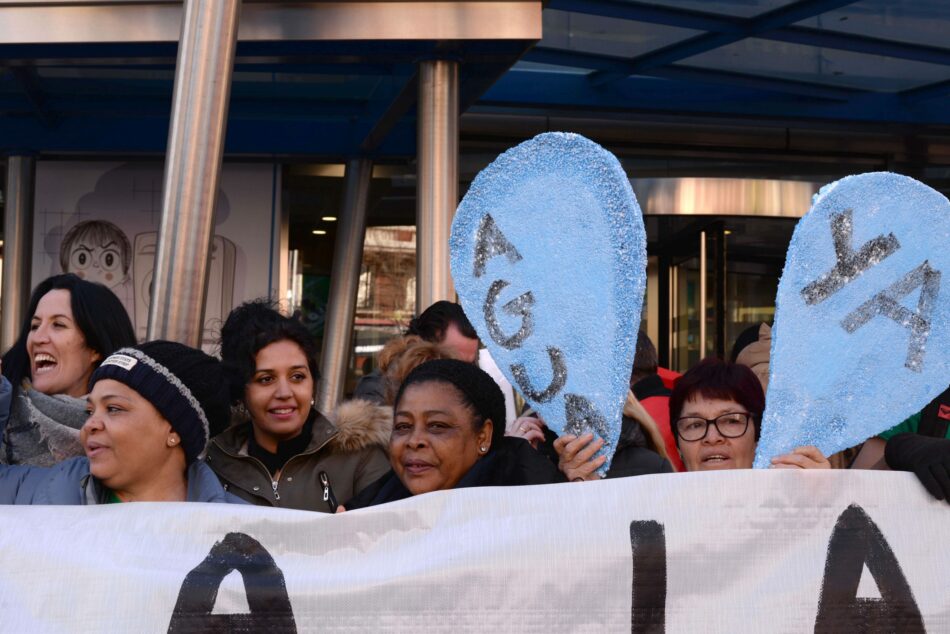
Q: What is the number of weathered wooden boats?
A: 0